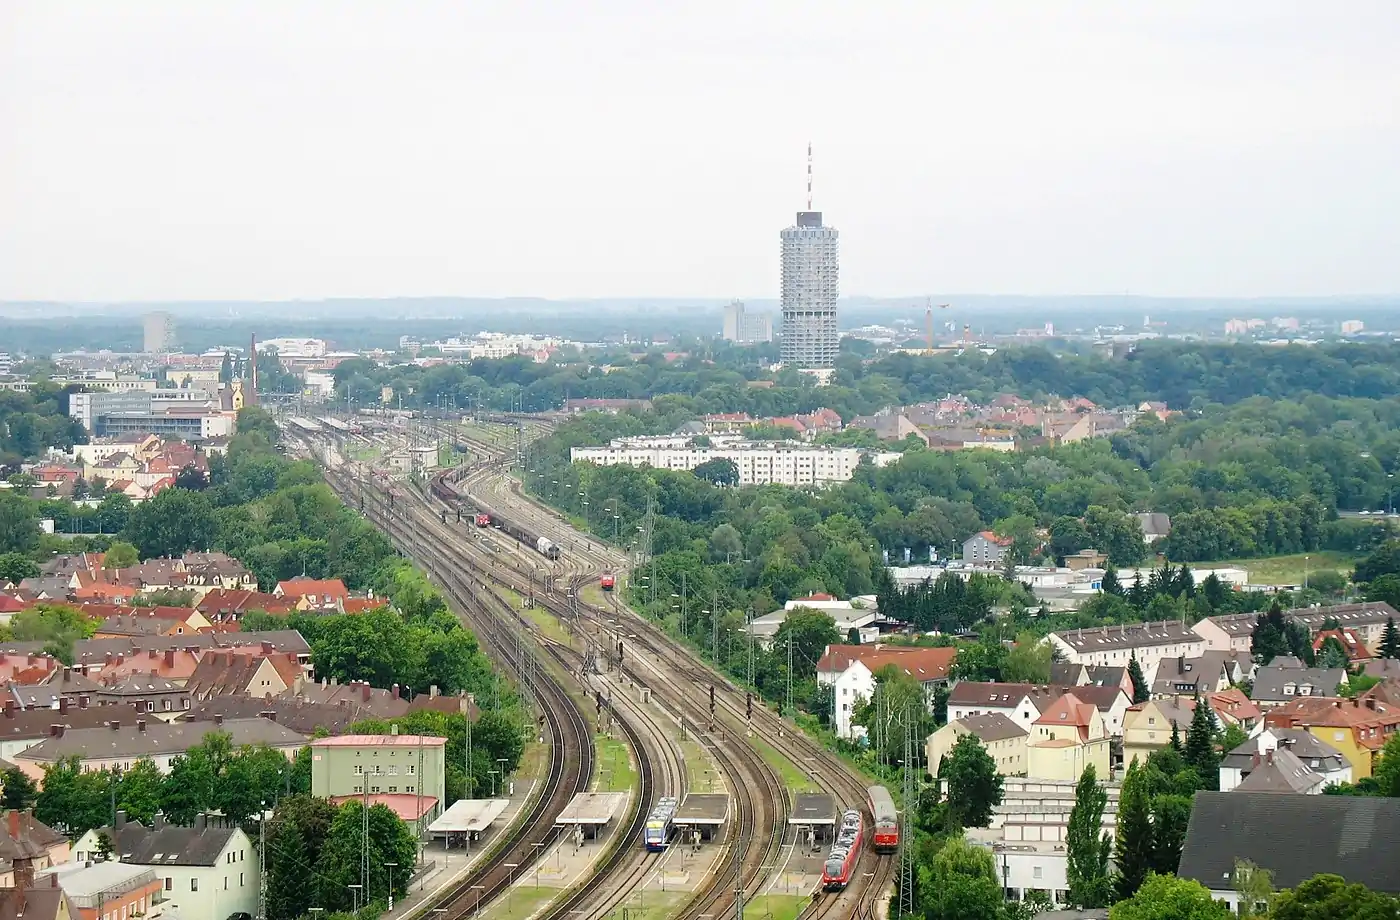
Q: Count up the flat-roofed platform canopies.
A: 4